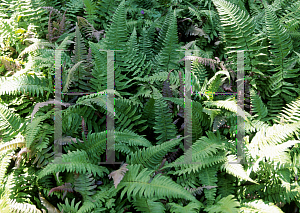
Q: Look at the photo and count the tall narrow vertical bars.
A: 4